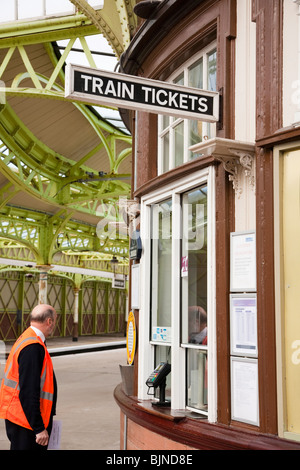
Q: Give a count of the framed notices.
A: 3